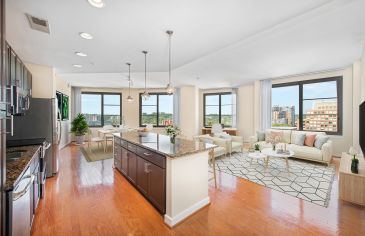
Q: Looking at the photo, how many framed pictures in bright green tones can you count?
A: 2